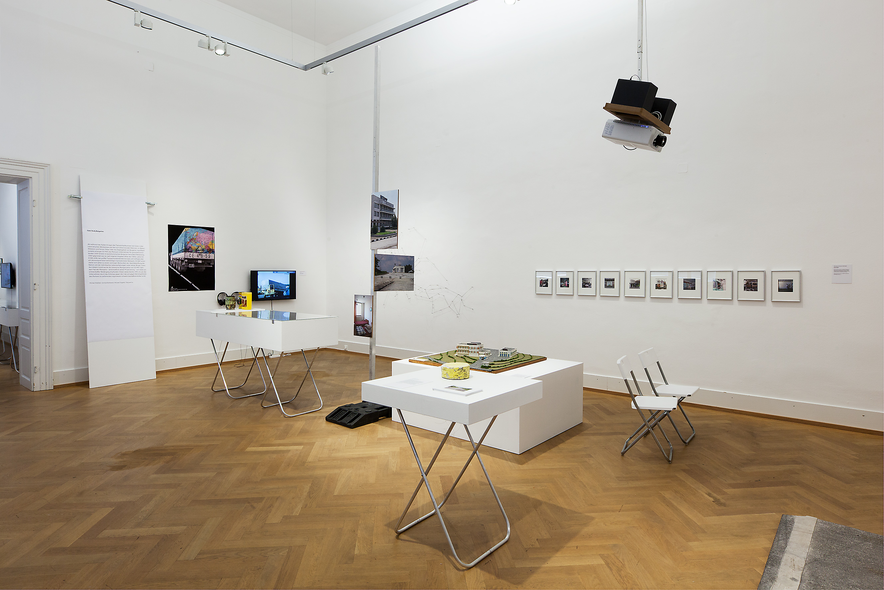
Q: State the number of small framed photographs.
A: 10